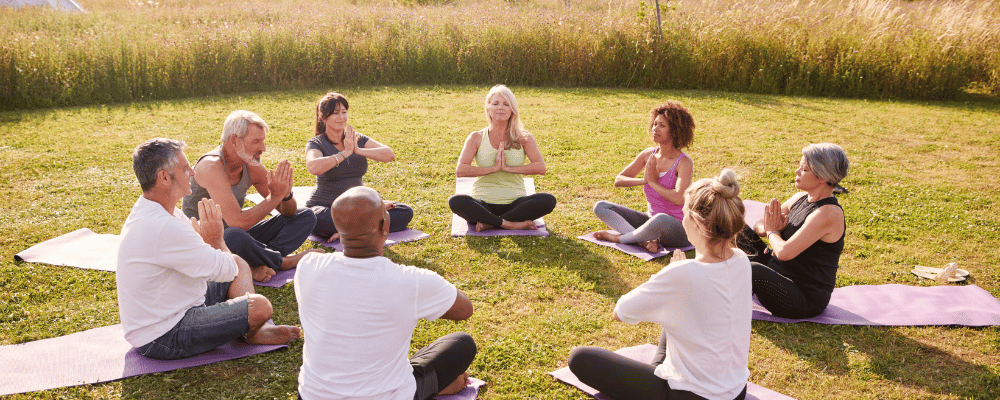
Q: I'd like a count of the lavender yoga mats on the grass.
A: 8